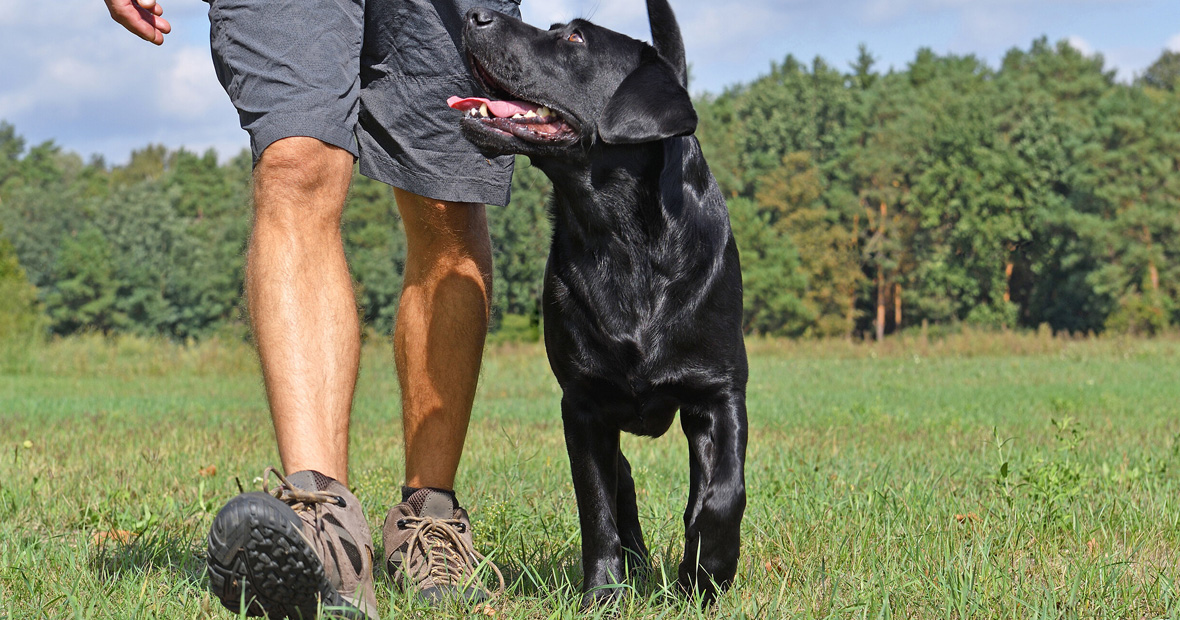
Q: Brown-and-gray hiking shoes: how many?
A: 2